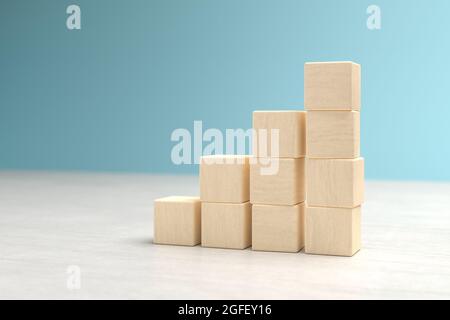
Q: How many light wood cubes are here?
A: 10